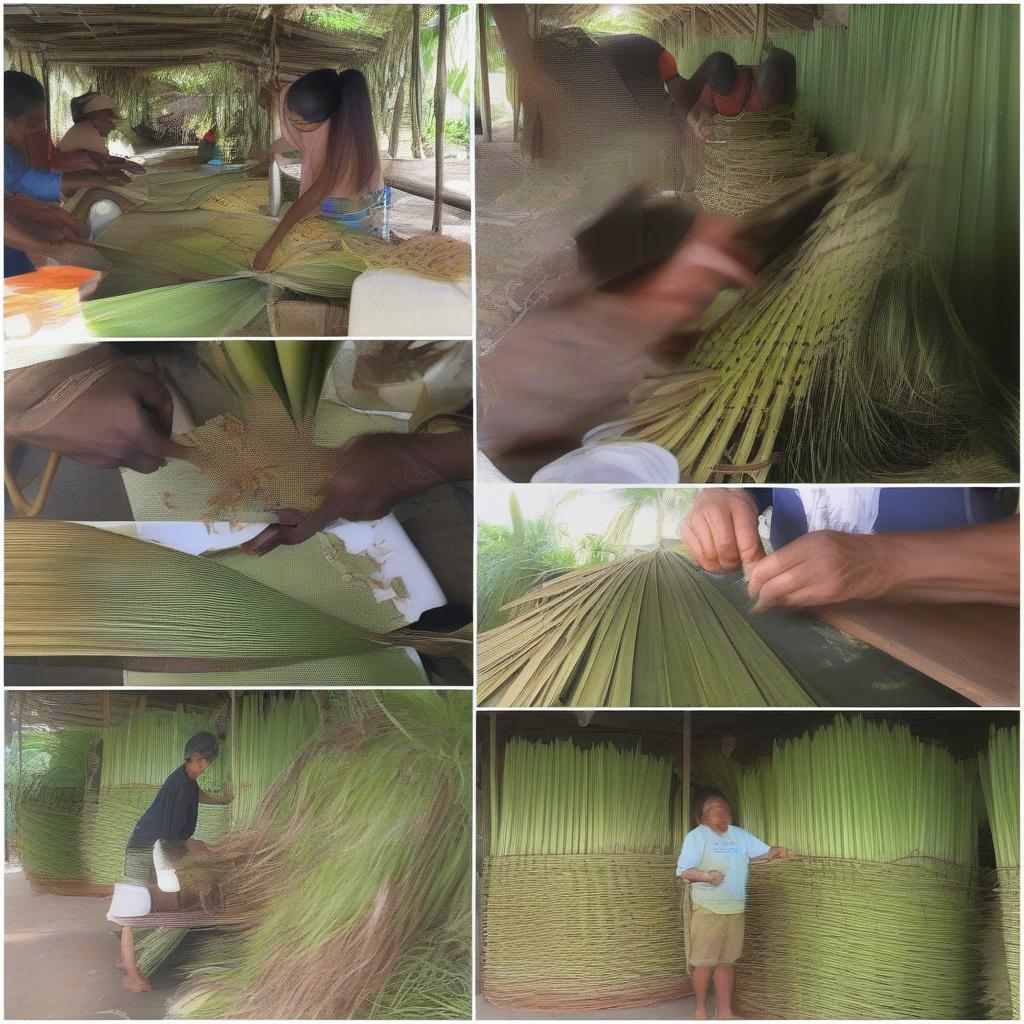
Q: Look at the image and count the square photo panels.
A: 6